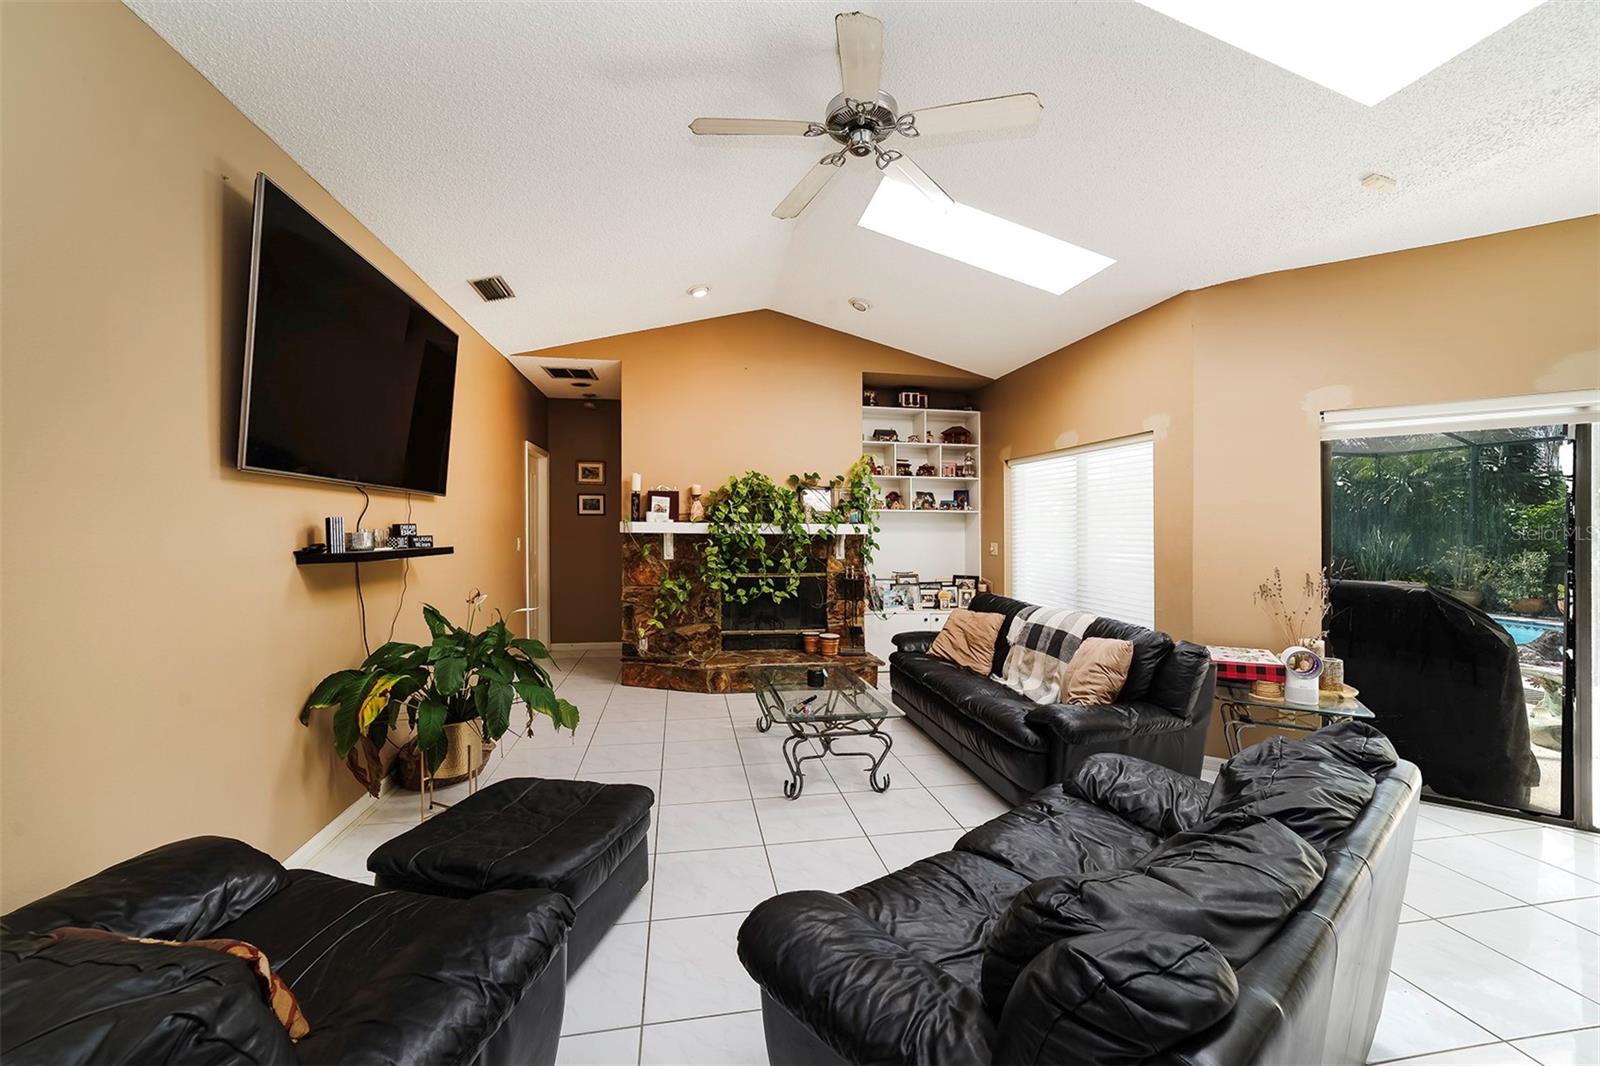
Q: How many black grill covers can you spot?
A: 1